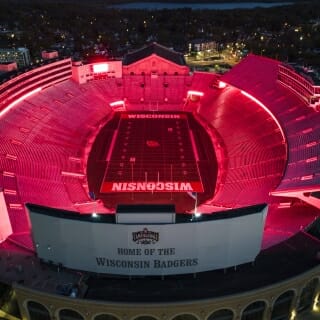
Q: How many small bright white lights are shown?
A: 2